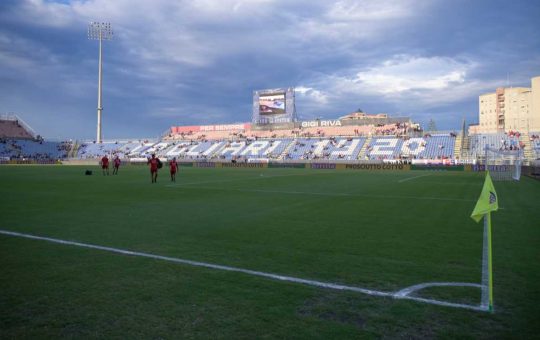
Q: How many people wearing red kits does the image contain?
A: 4